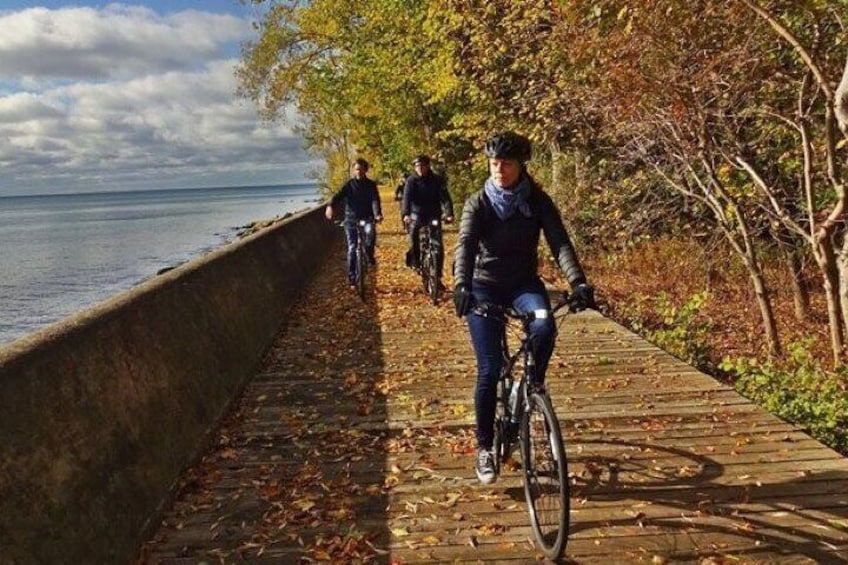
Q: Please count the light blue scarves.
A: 1